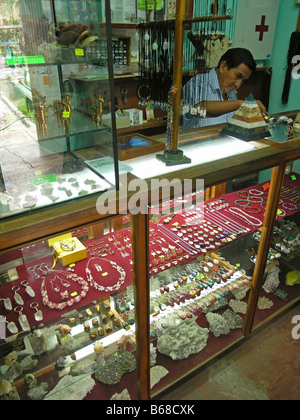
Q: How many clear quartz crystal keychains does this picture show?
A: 6